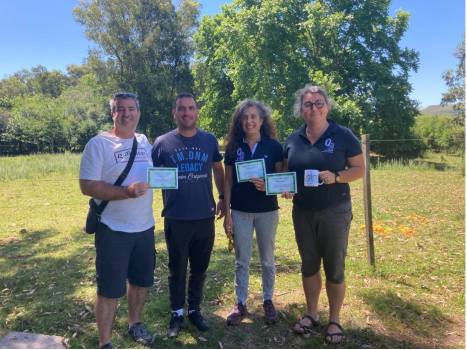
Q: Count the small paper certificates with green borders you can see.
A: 3